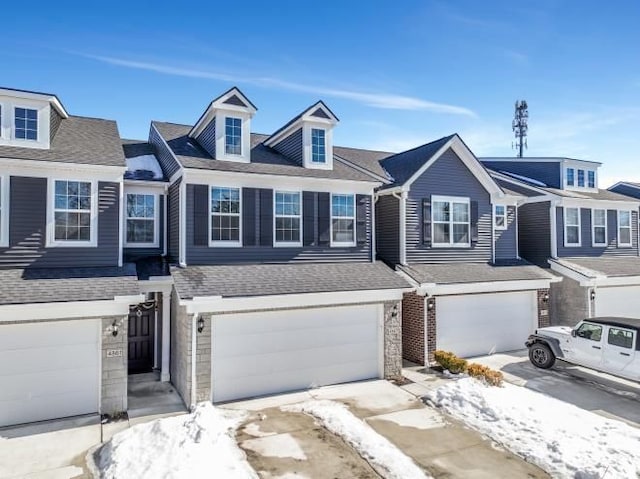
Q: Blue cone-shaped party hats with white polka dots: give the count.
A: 0